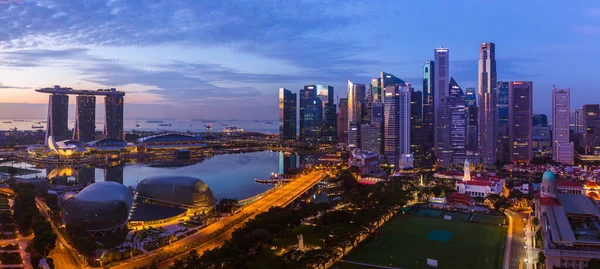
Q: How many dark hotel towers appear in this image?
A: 3